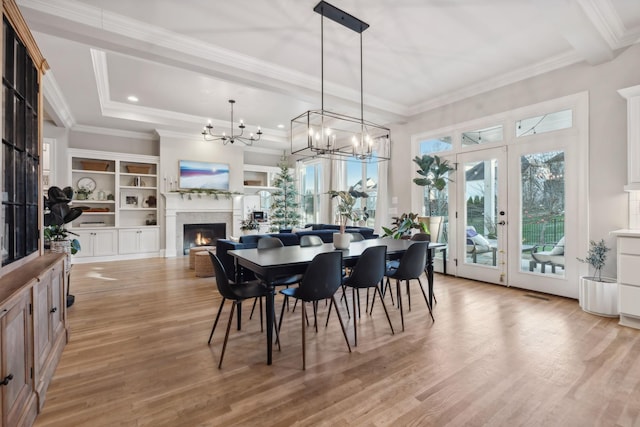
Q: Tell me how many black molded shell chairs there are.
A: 8